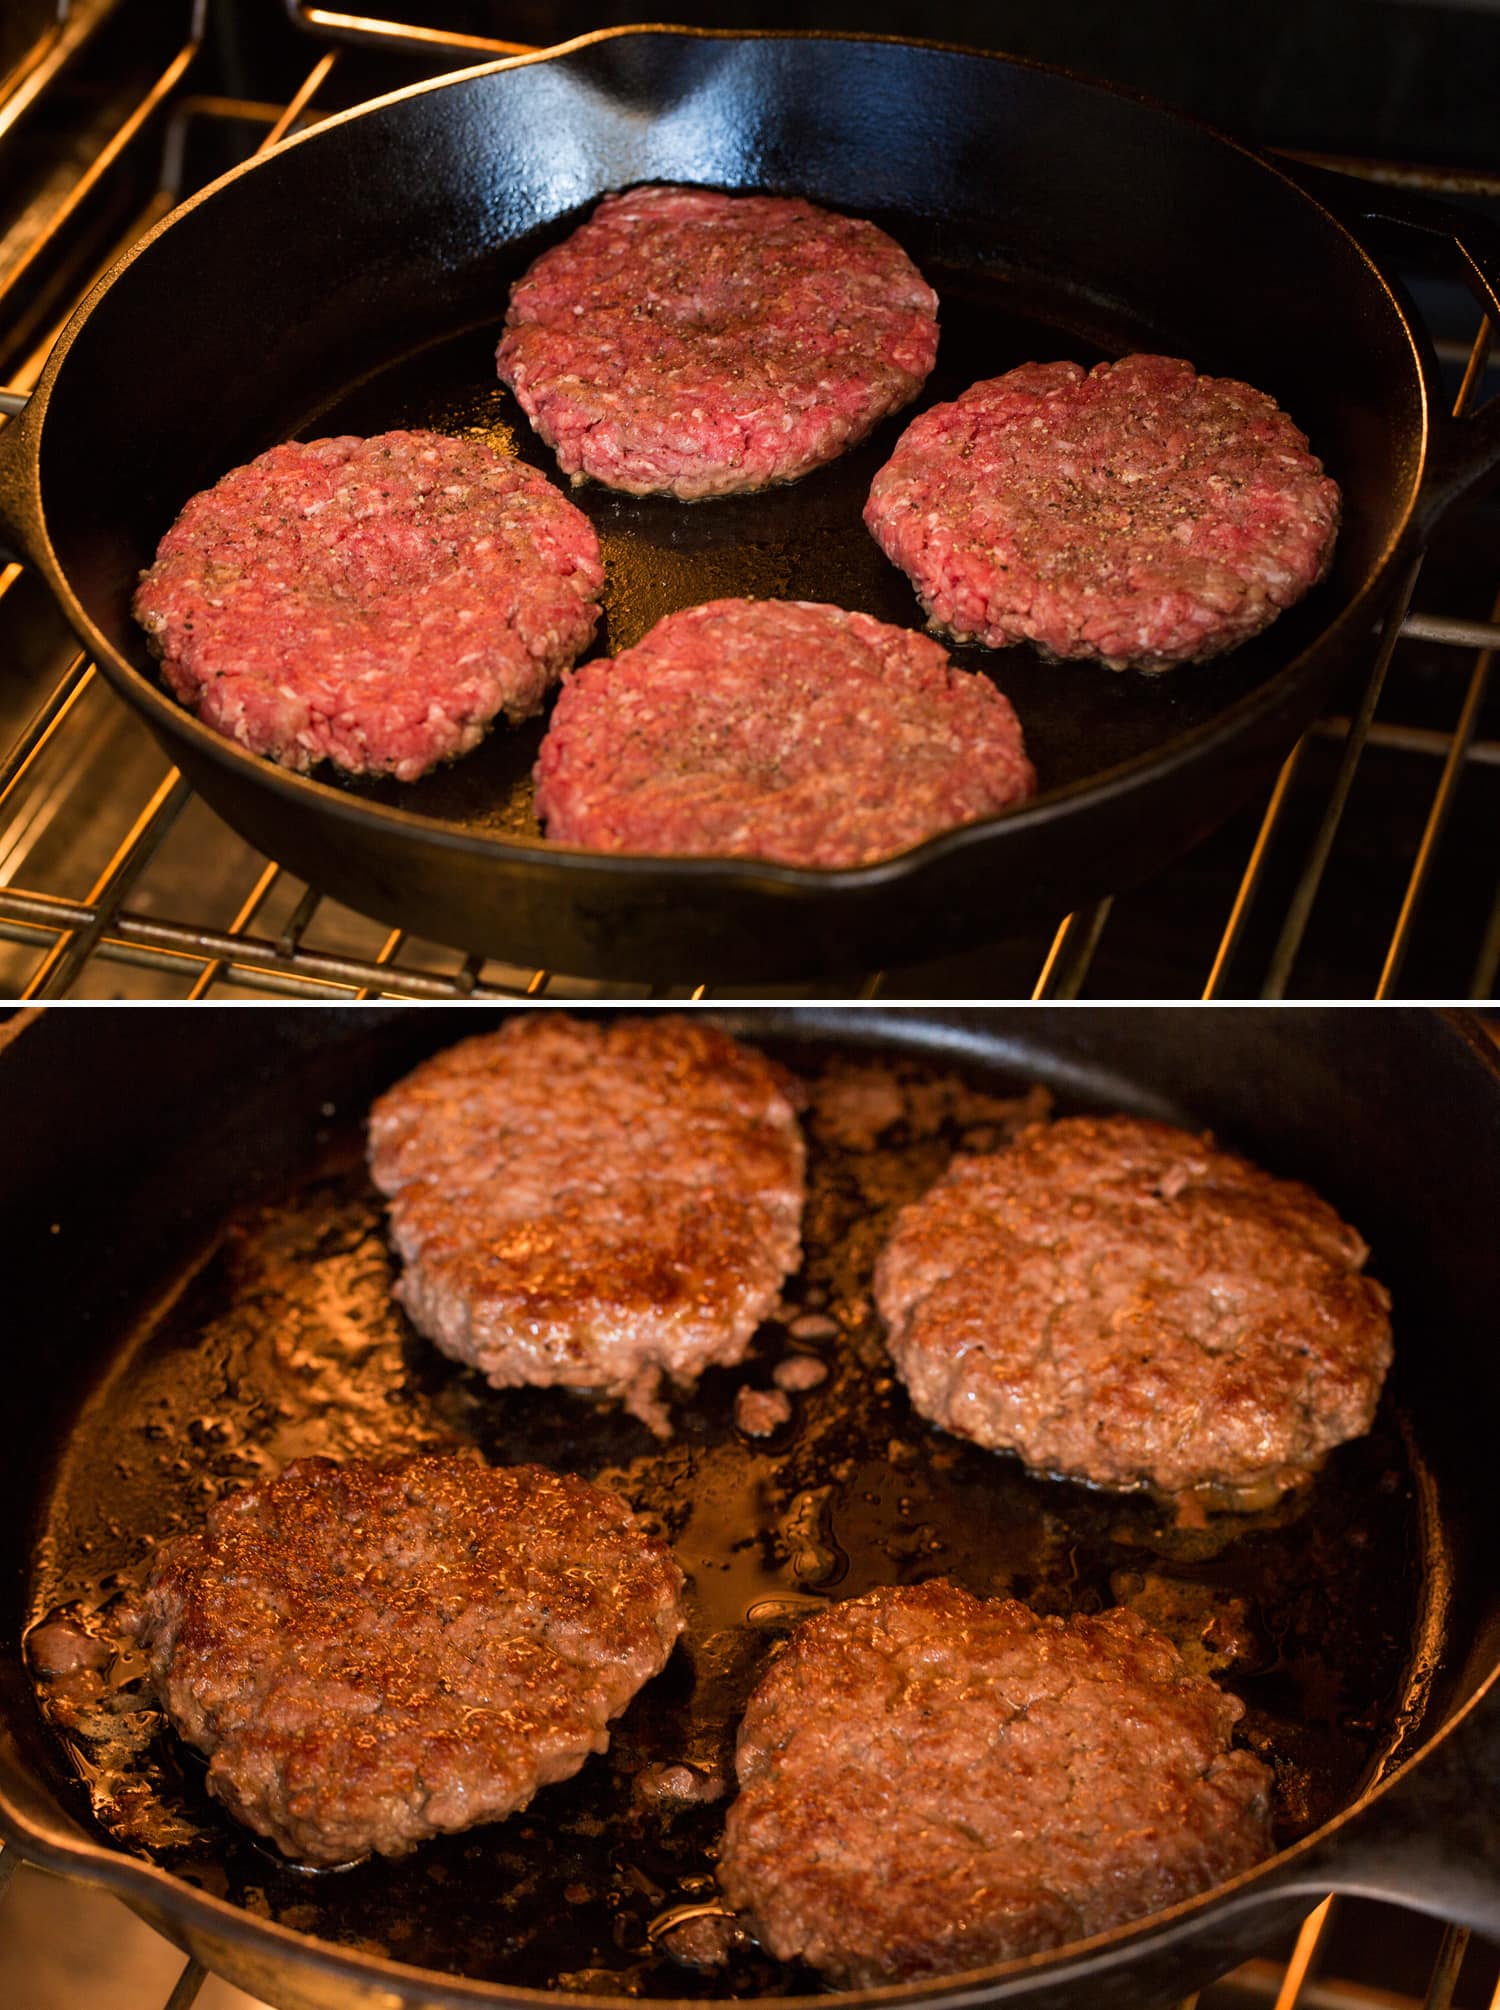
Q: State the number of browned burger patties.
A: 4